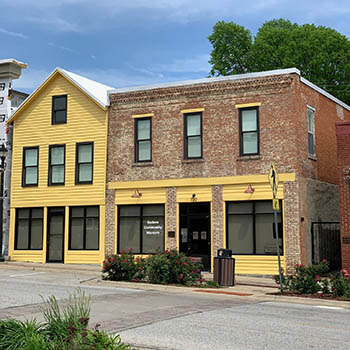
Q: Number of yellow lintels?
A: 3